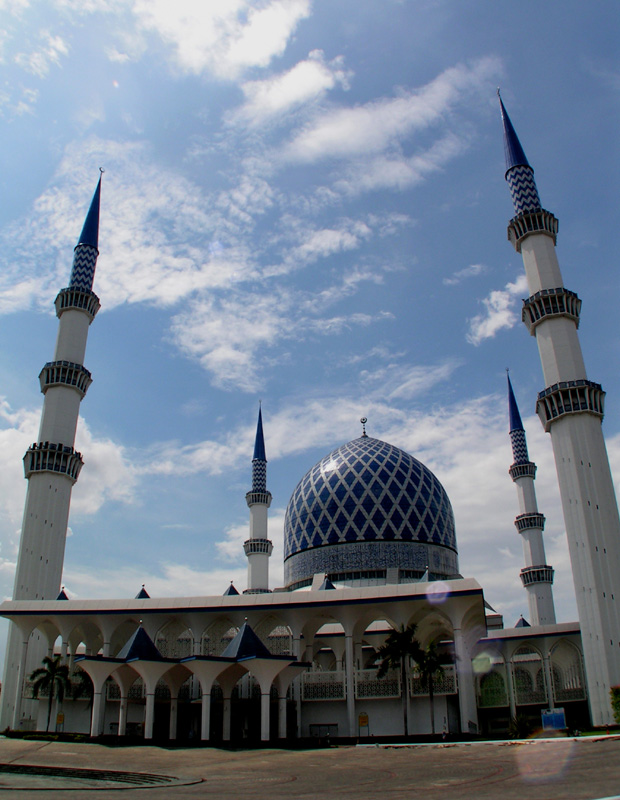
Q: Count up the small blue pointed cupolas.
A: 8